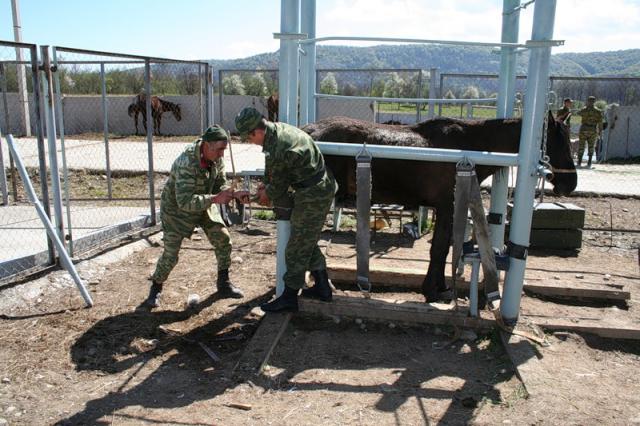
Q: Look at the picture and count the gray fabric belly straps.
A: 3